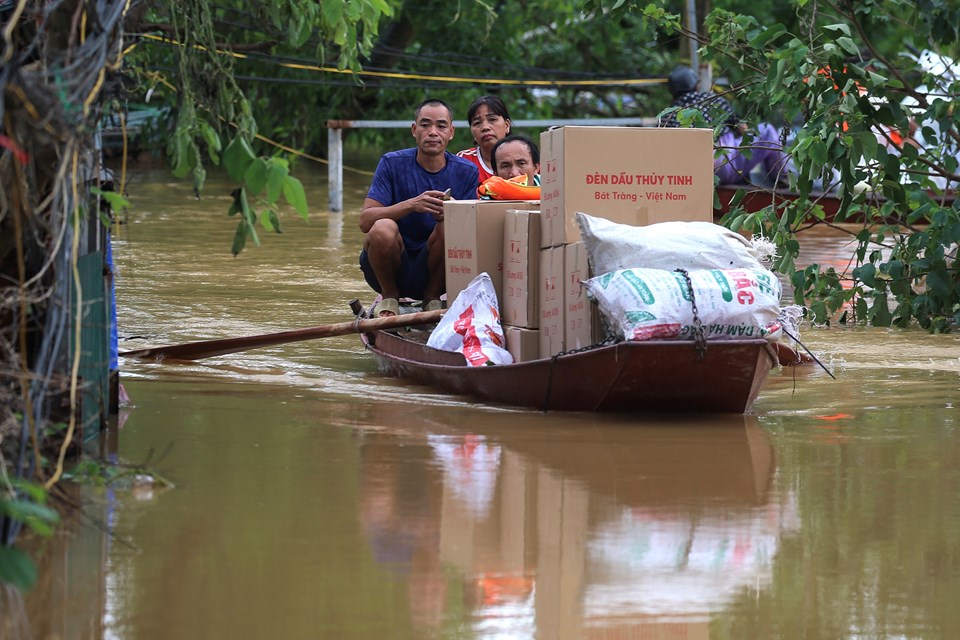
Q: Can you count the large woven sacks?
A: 2